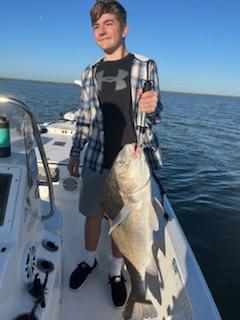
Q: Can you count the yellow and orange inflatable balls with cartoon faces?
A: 0